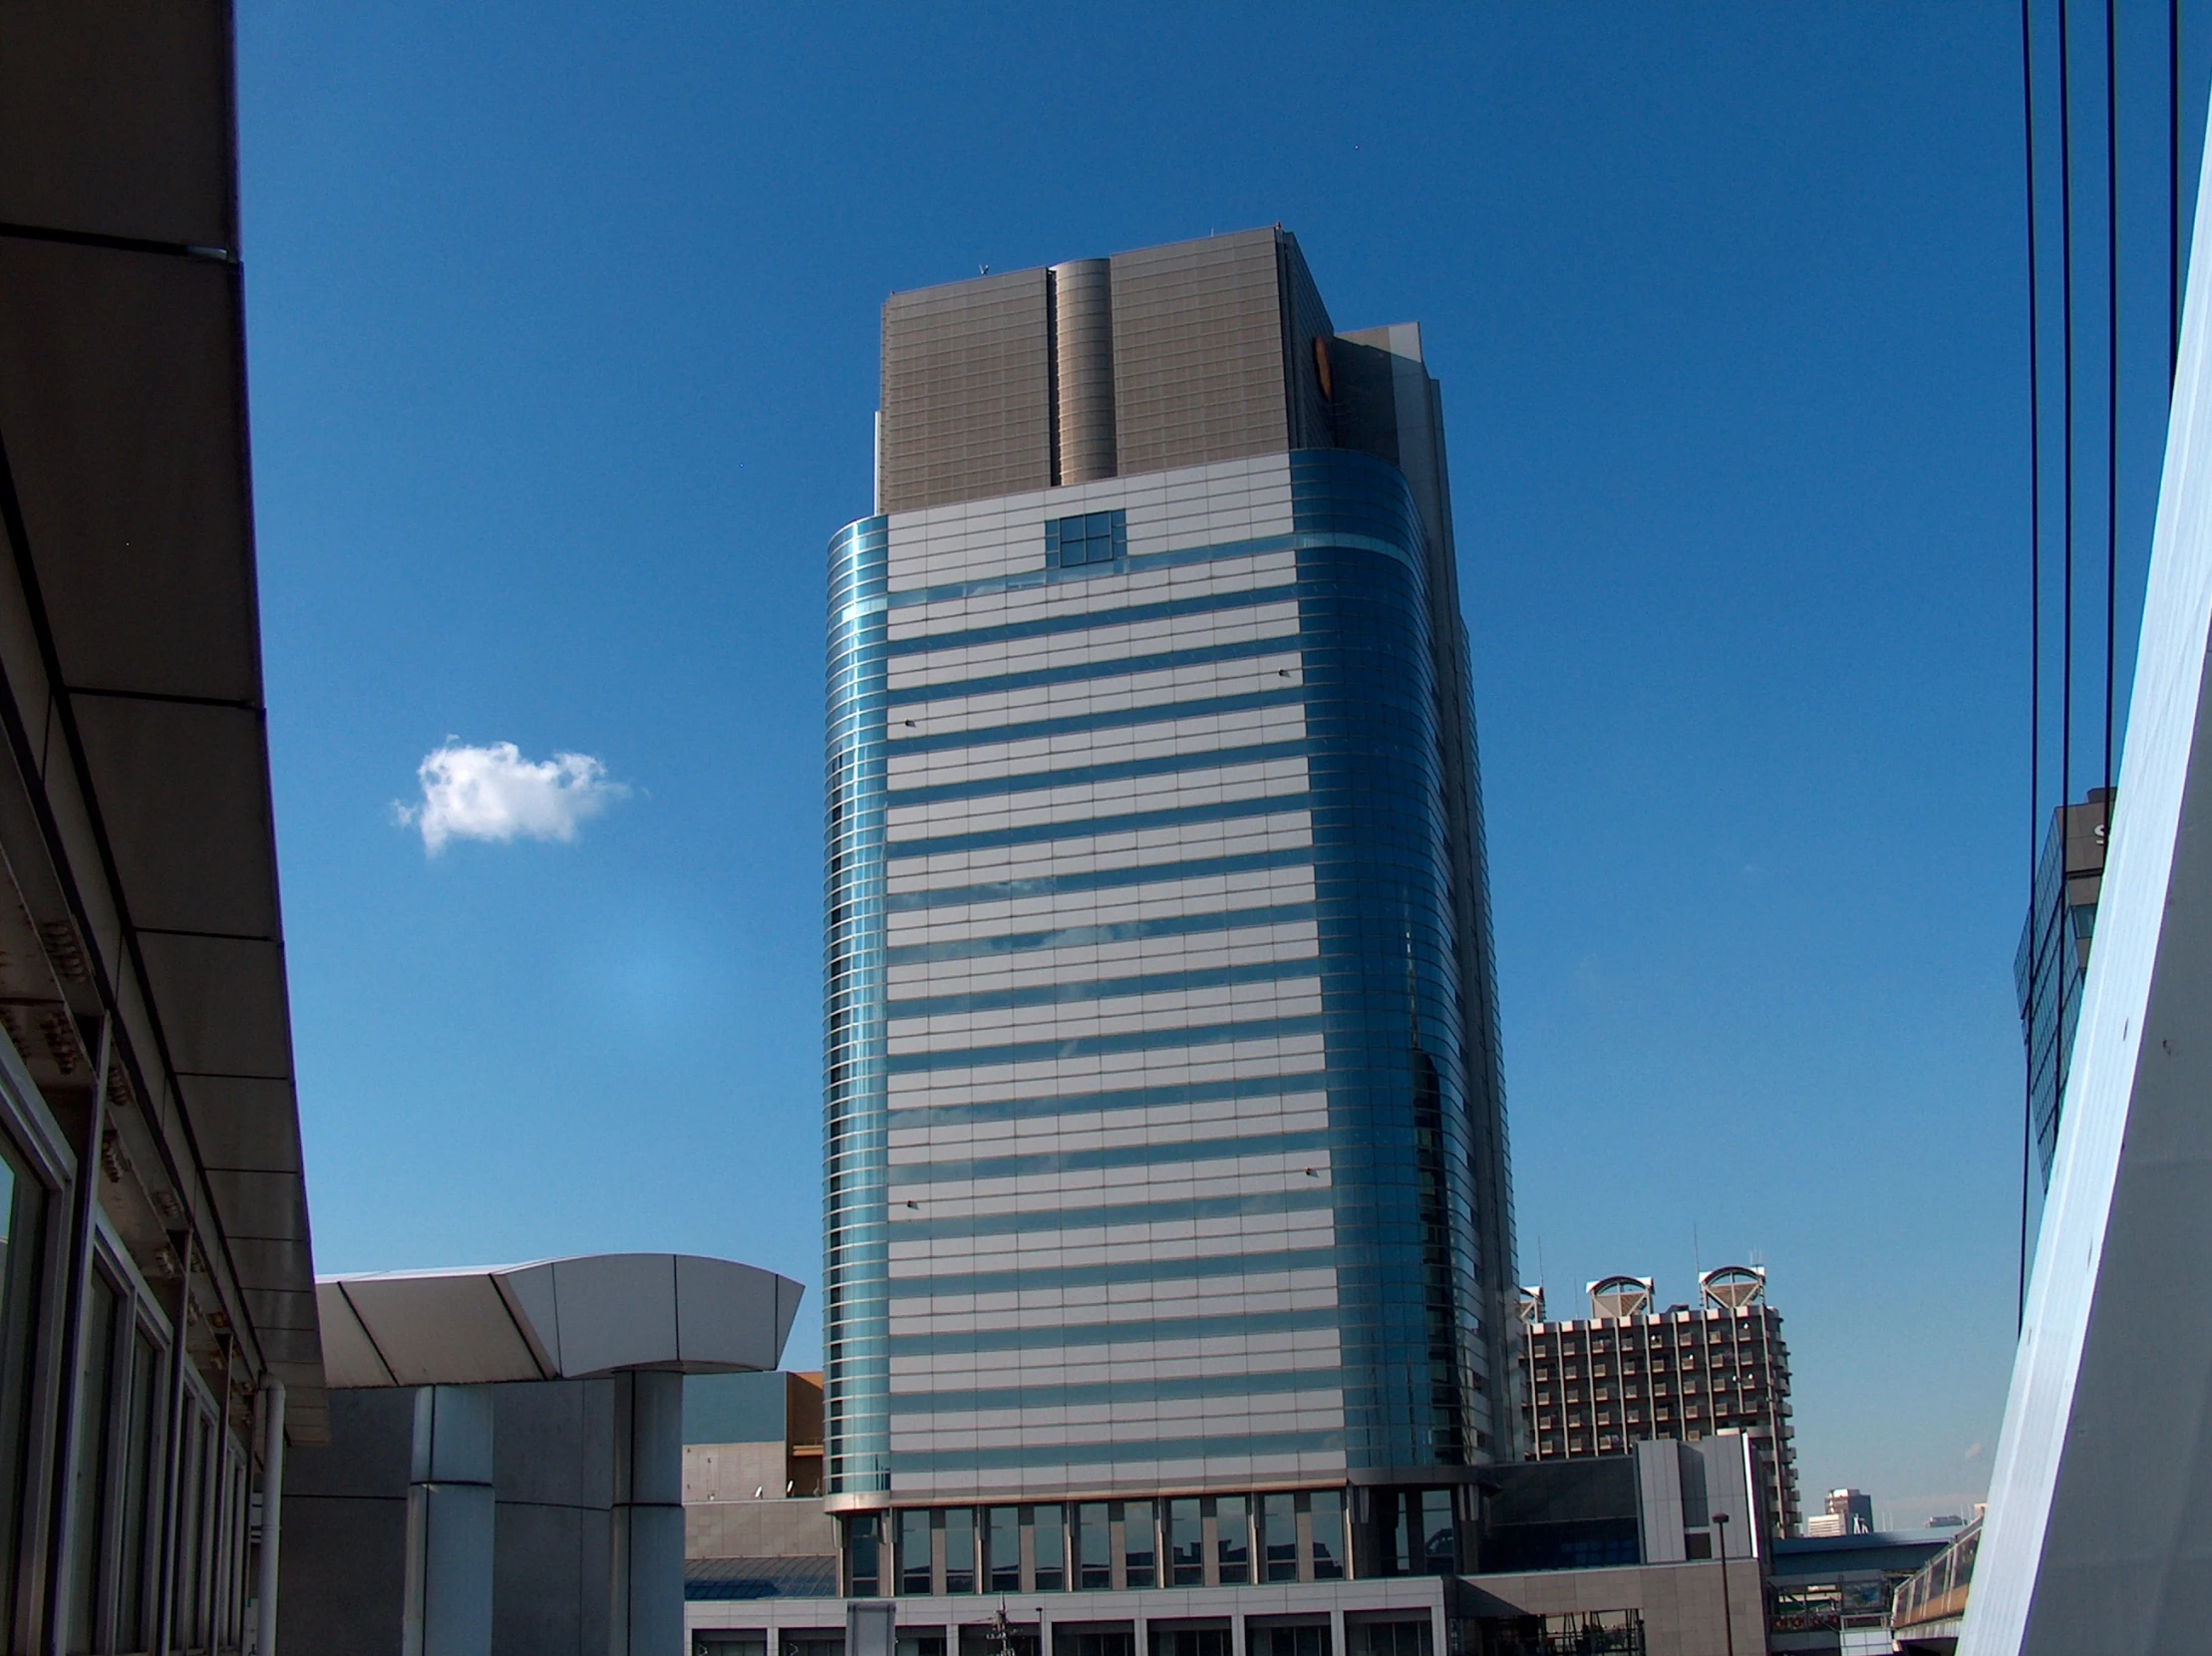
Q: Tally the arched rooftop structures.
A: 3